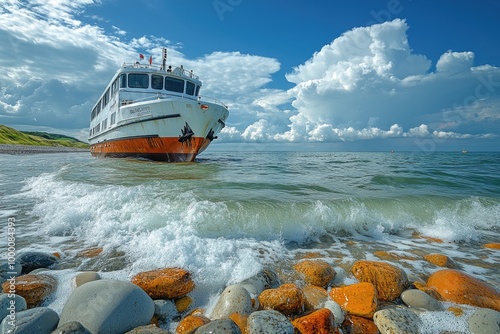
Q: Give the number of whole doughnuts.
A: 0